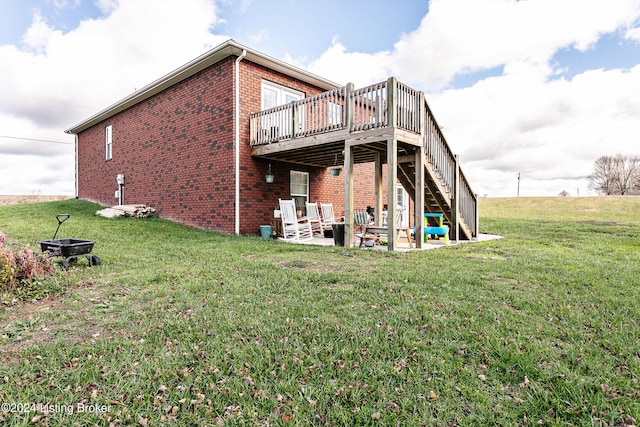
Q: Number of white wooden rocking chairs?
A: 3